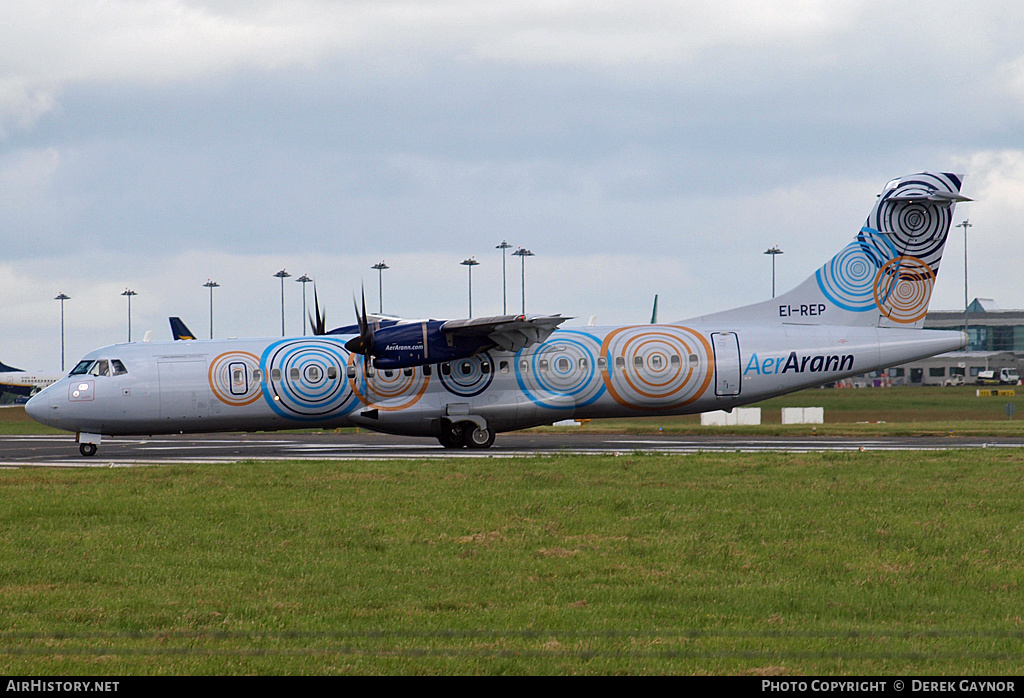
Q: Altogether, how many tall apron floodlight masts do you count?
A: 11